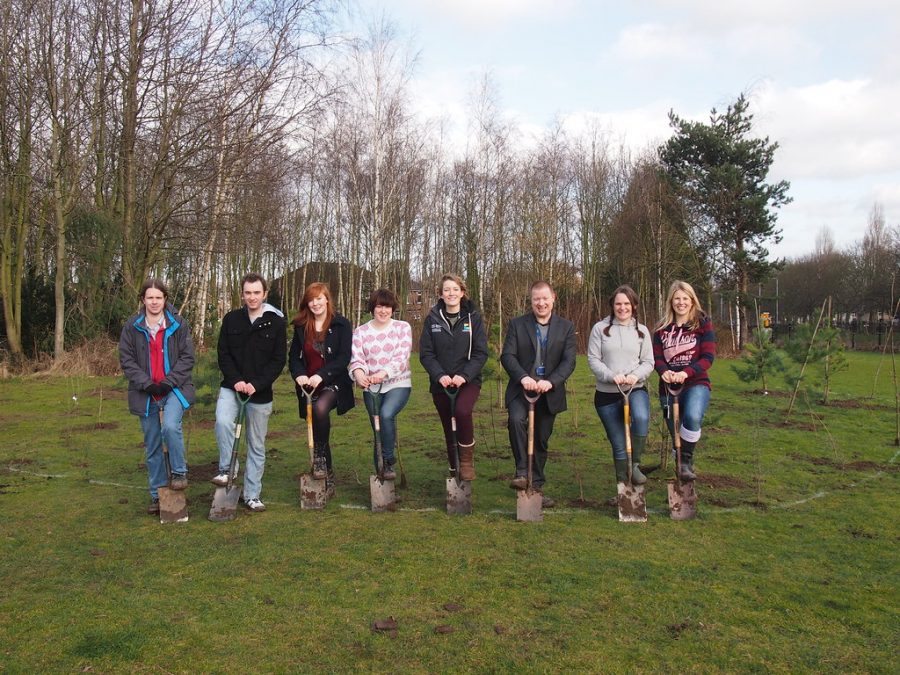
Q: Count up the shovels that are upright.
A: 8